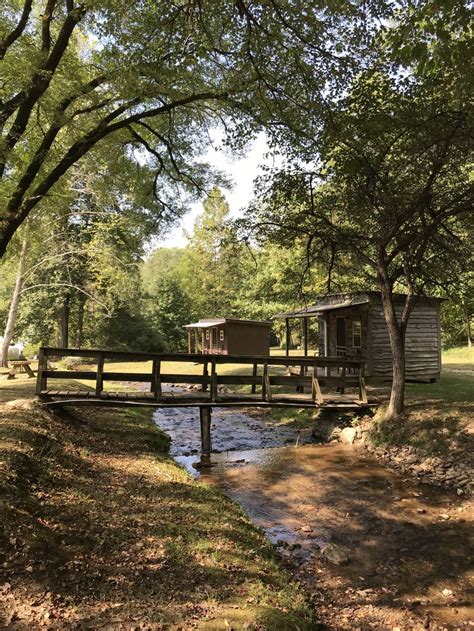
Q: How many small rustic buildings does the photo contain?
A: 2